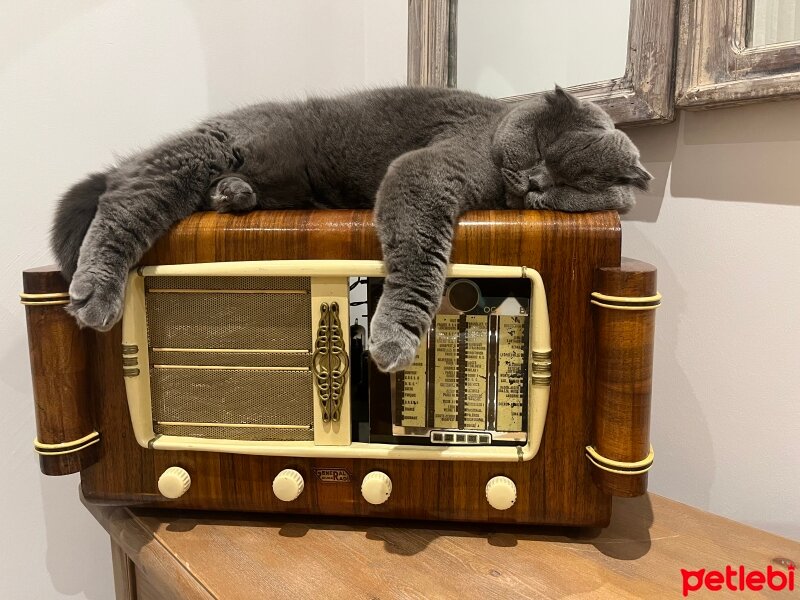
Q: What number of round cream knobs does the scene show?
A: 4